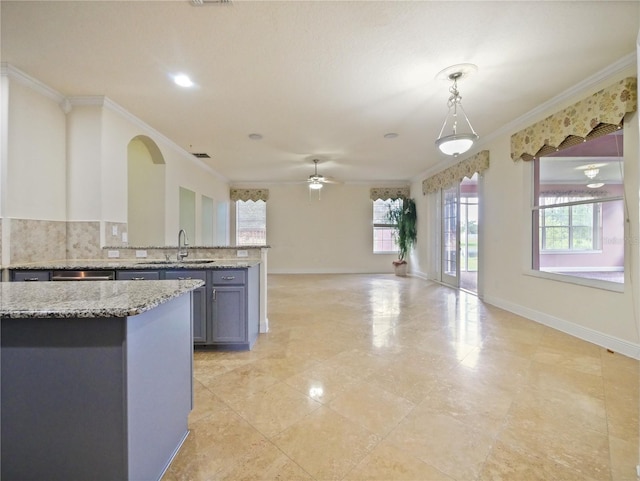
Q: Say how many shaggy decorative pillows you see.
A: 0